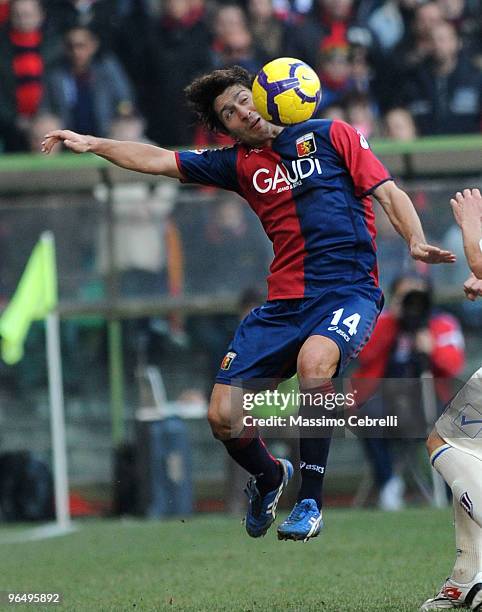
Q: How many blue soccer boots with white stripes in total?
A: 2